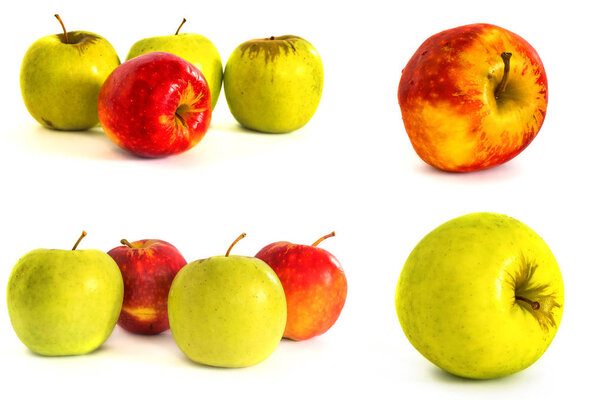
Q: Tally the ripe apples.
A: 4